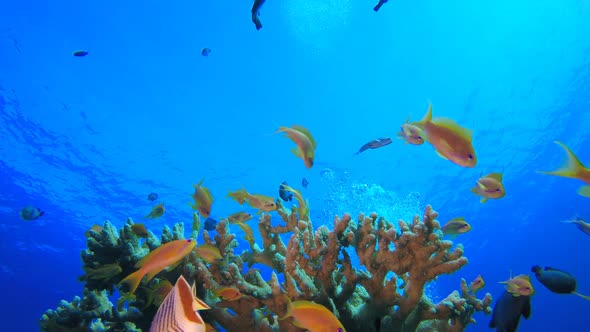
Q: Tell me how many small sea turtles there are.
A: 0